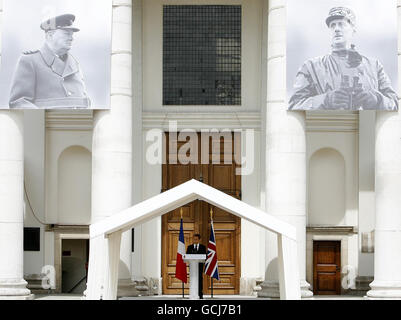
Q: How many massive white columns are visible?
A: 4